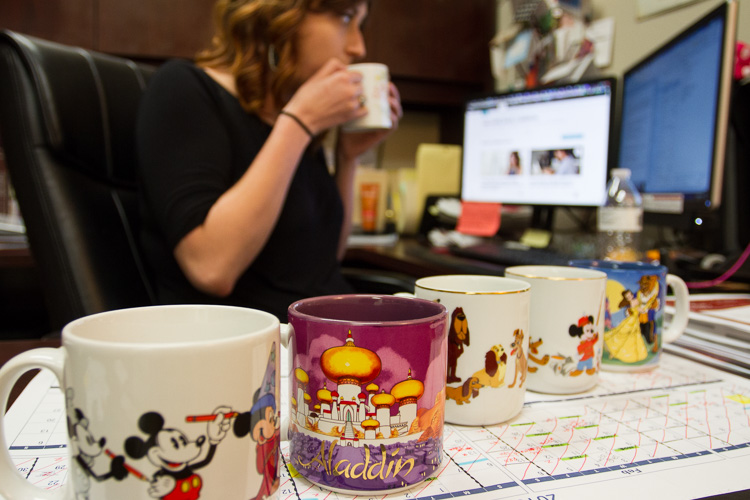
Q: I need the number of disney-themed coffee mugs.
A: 5